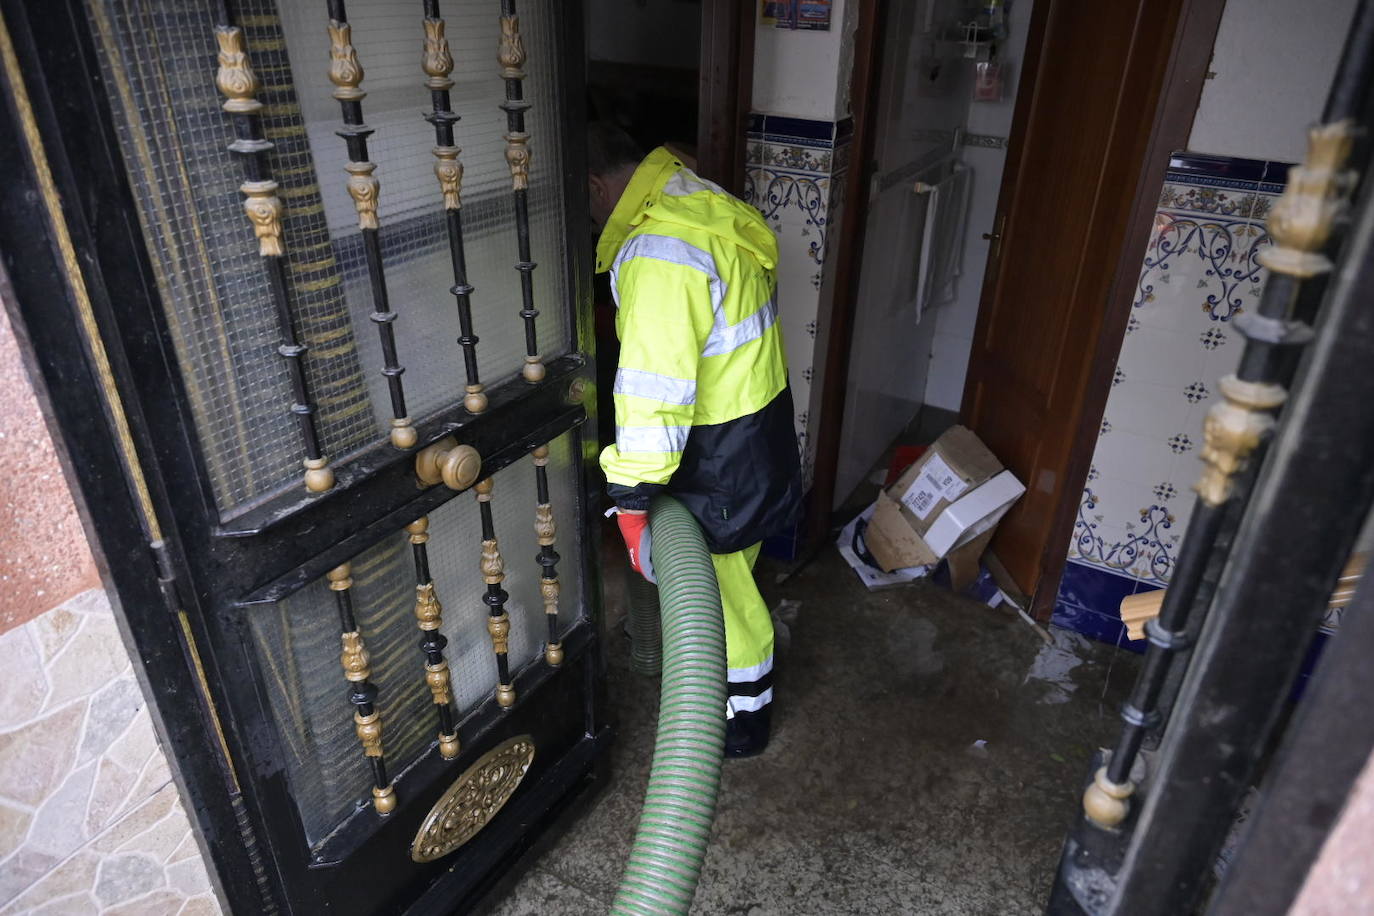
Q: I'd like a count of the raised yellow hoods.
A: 0